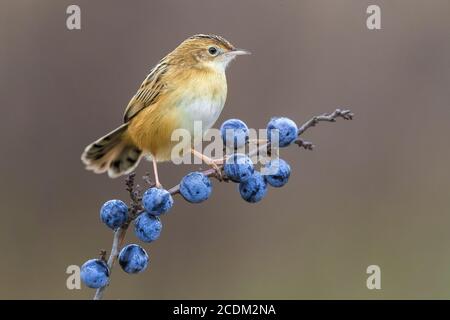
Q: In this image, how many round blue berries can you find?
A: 11